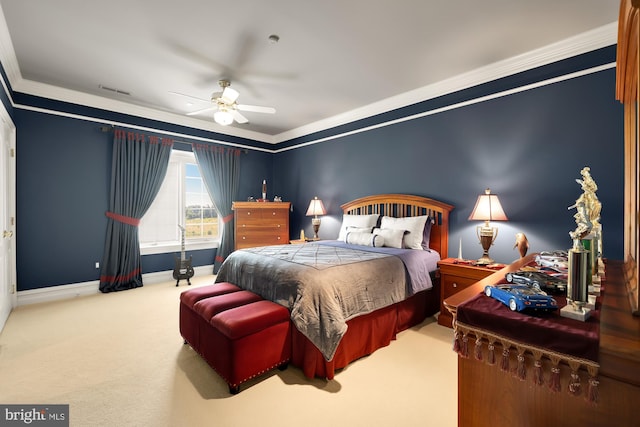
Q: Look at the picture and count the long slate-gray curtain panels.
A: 2